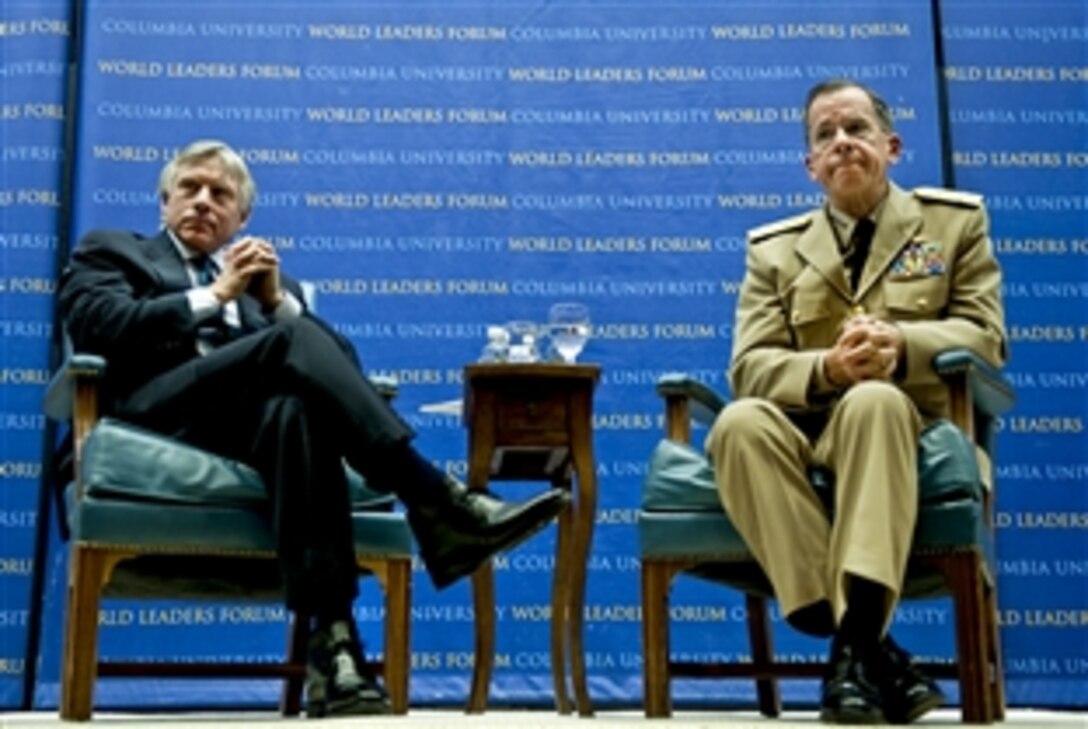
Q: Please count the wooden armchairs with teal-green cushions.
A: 2